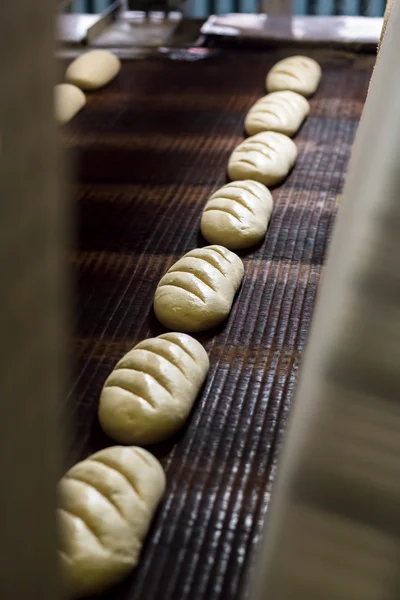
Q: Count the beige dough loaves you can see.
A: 9